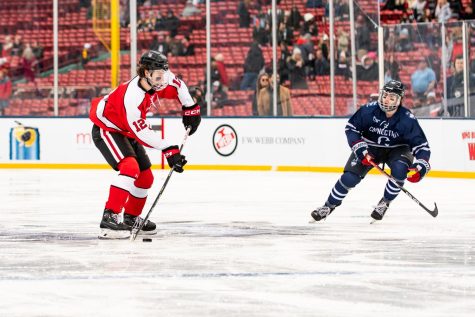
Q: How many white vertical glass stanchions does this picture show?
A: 9